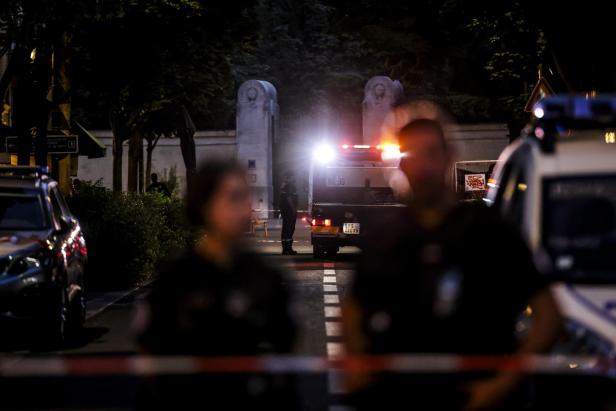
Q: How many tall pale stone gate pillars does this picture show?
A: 2